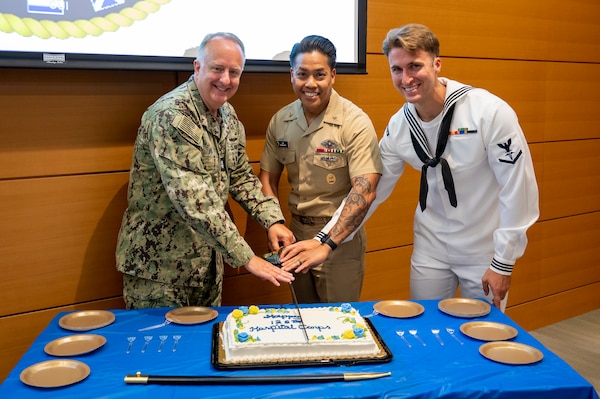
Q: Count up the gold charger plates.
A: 8